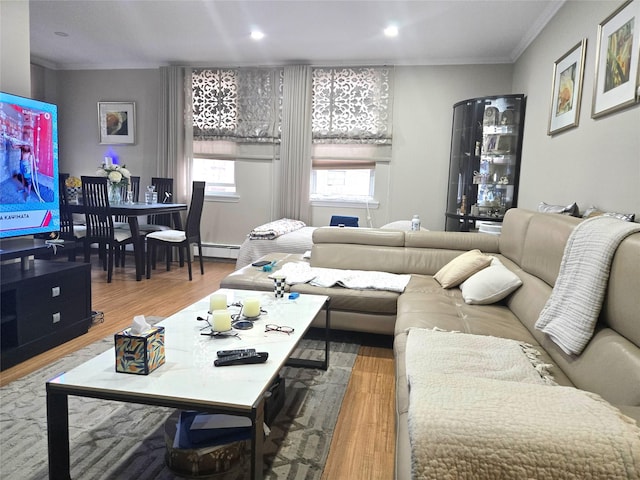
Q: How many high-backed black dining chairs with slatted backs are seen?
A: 5